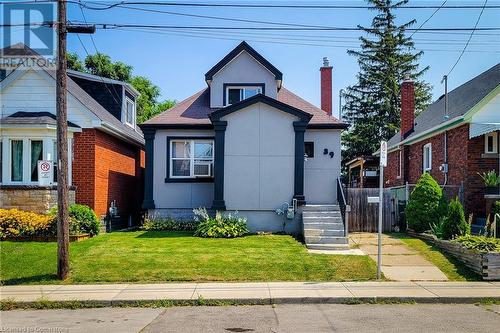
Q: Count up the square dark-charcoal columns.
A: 3